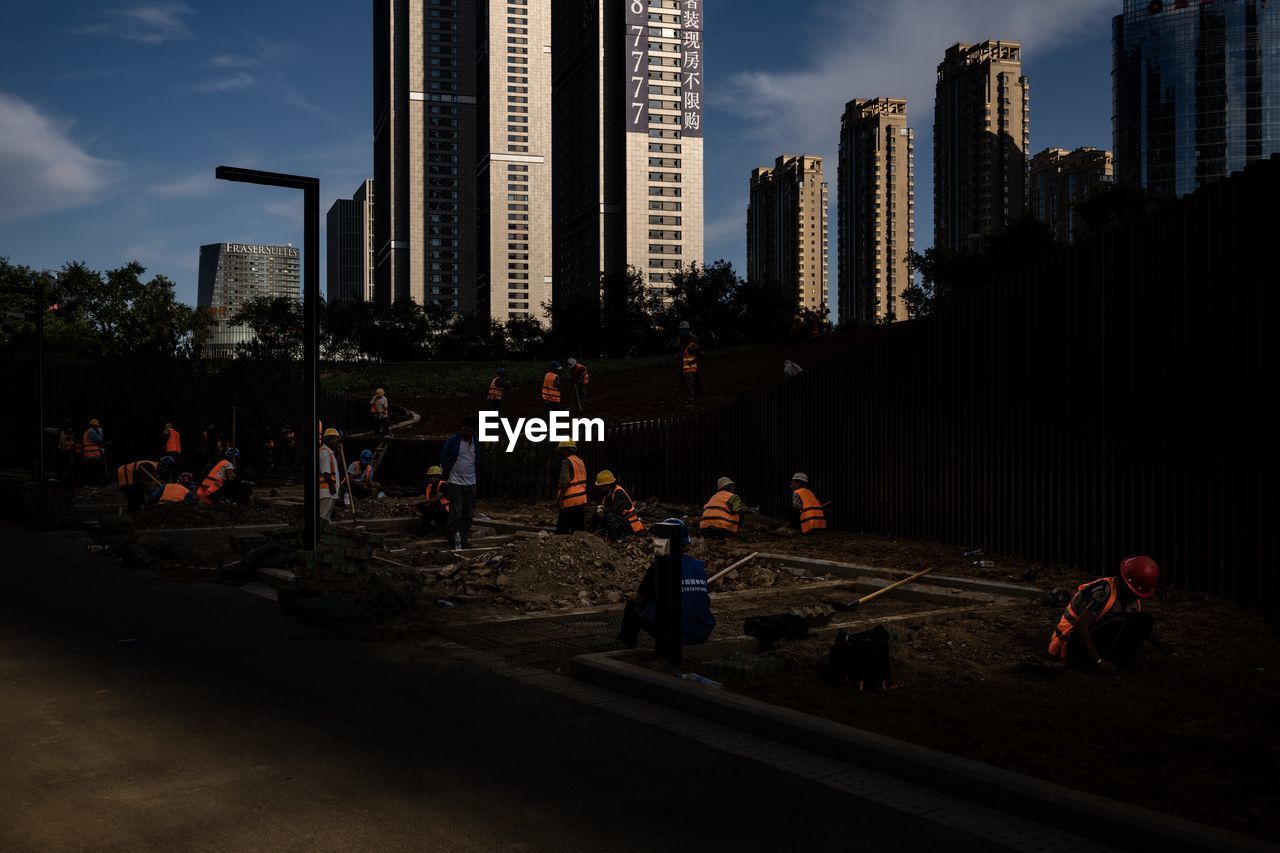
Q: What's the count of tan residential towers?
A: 4